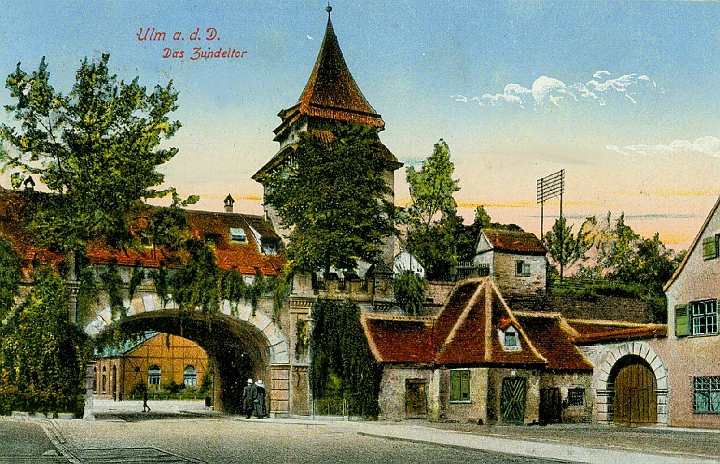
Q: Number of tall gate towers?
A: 1